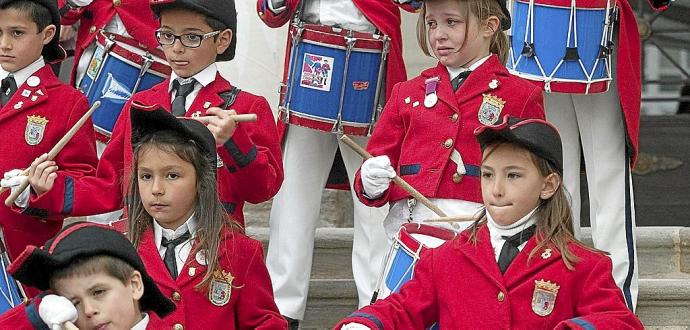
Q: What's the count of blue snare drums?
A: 5